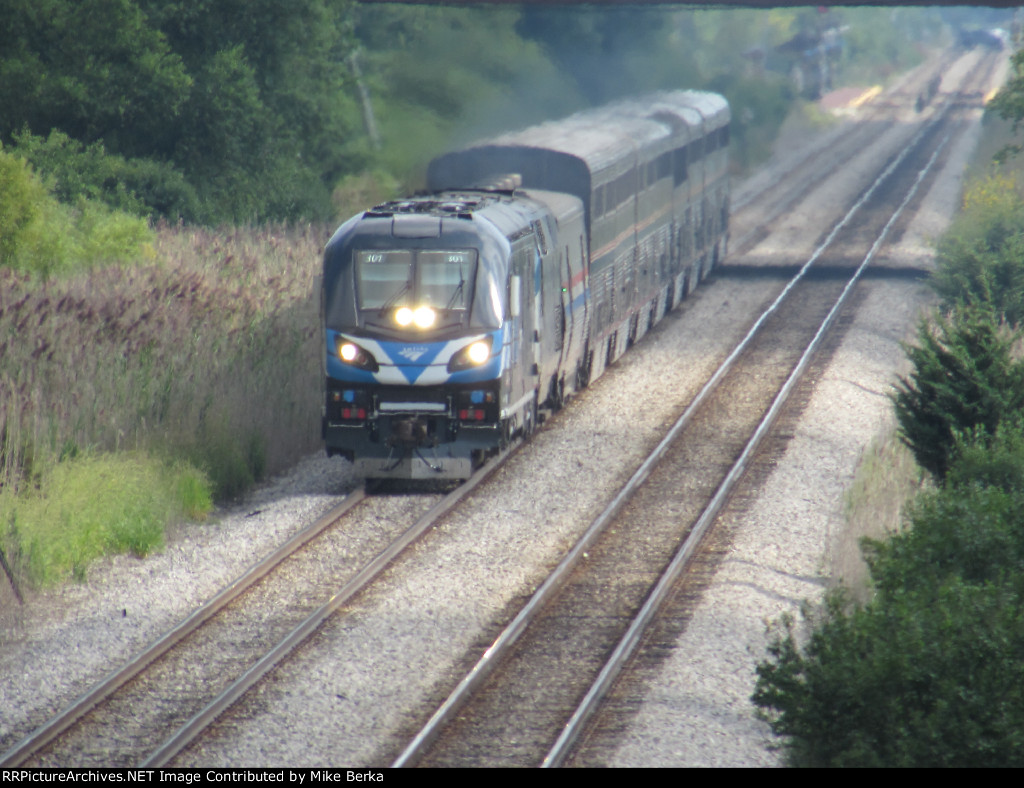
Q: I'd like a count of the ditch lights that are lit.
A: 2